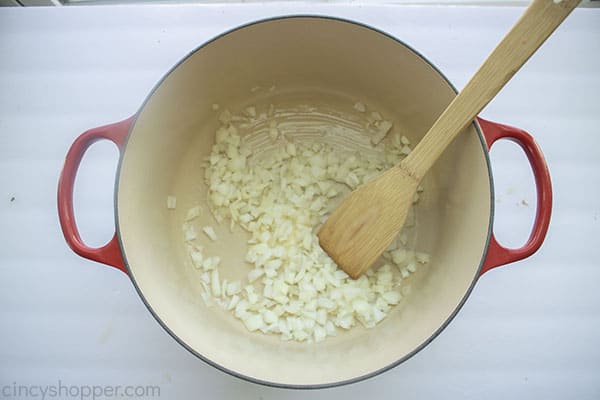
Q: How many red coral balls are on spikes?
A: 0